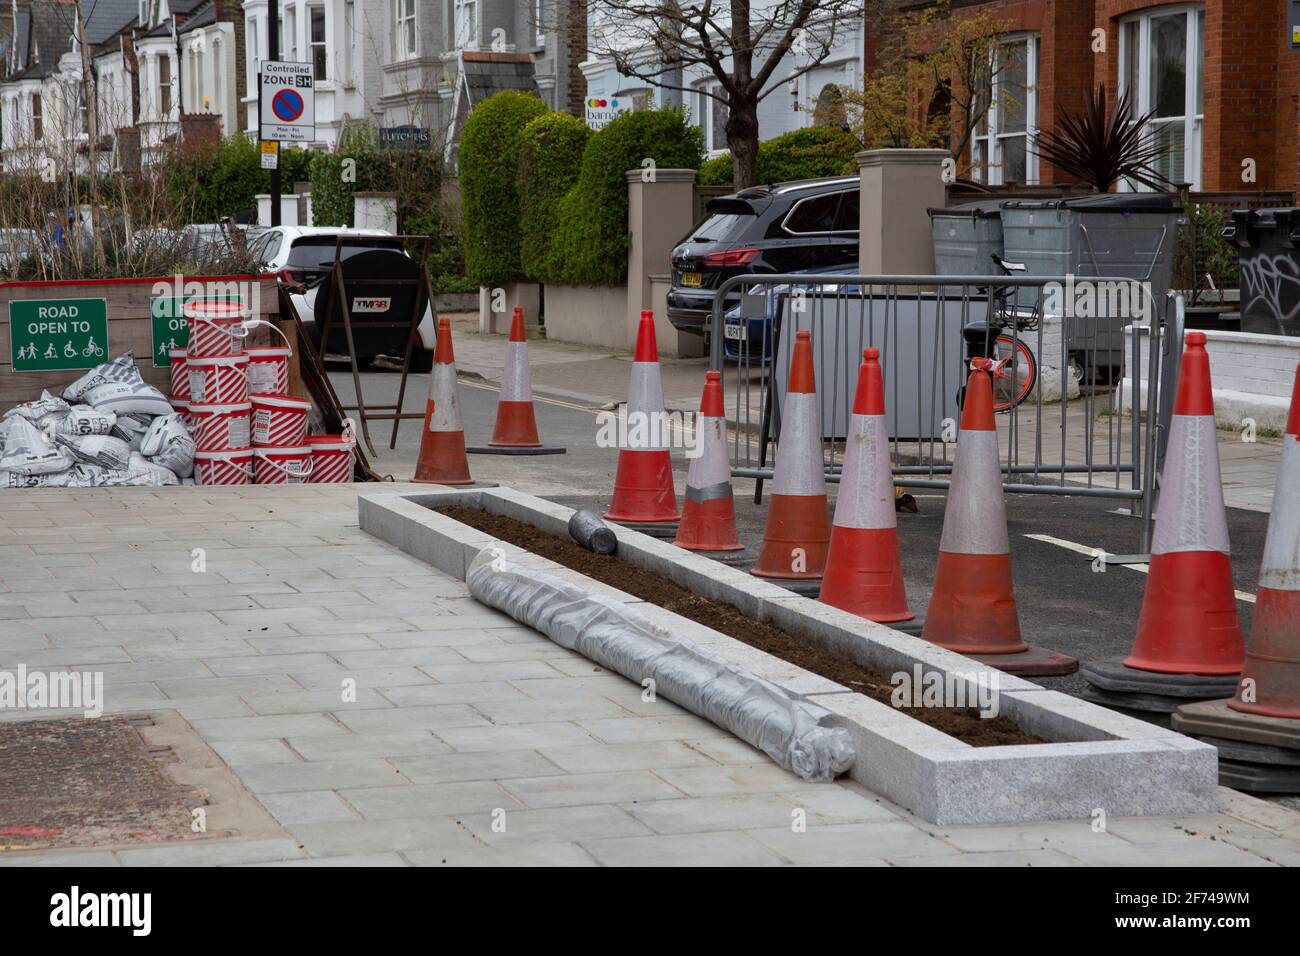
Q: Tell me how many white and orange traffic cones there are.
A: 9